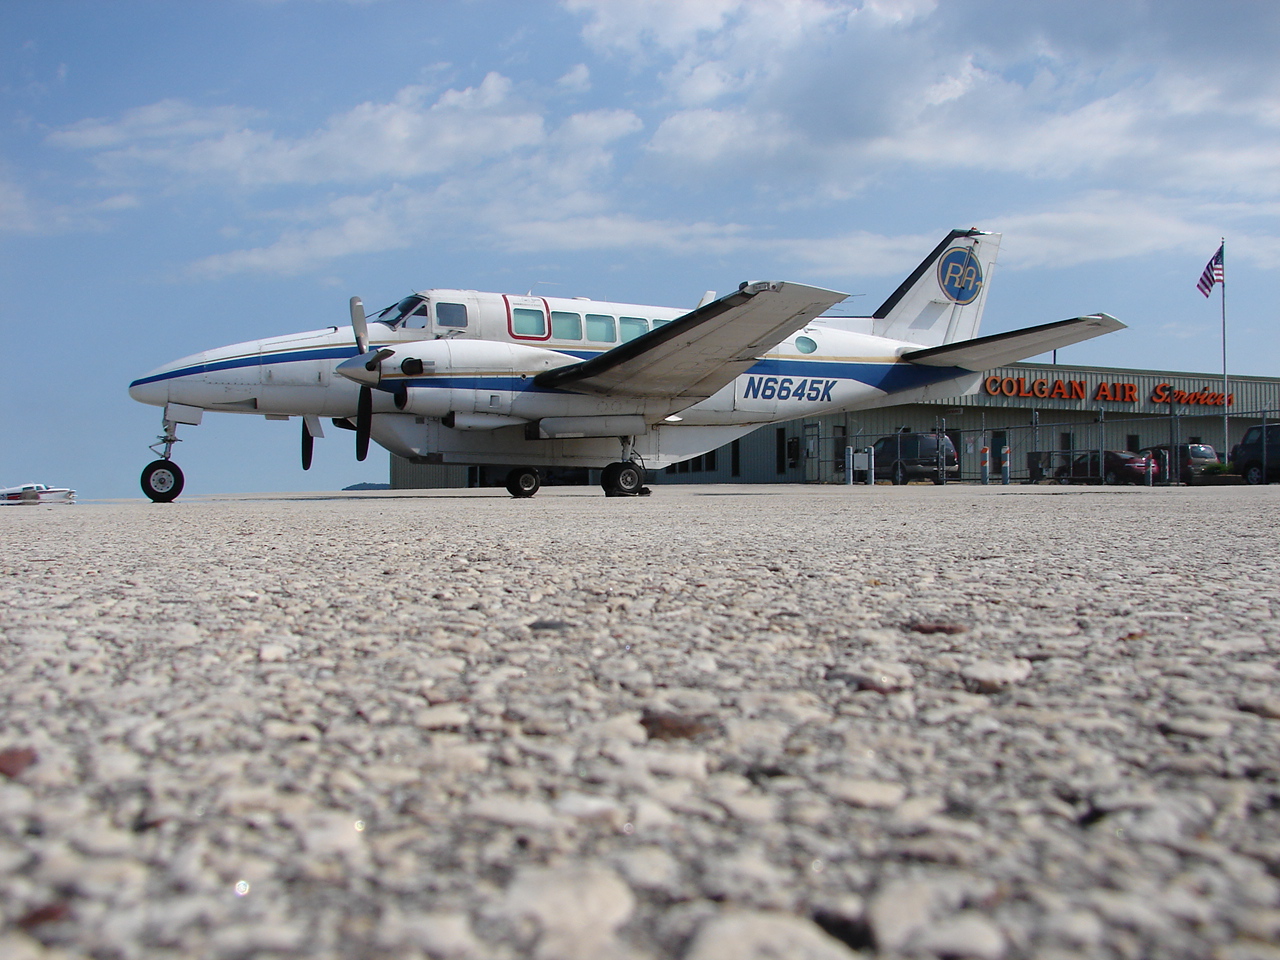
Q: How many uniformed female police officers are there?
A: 0